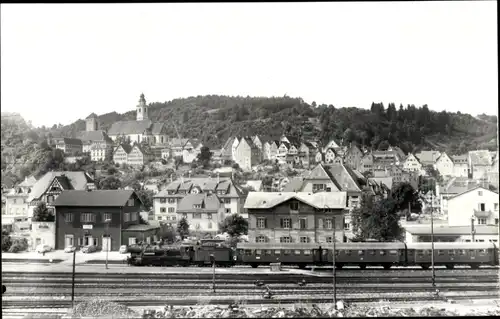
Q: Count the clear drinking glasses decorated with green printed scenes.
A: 0